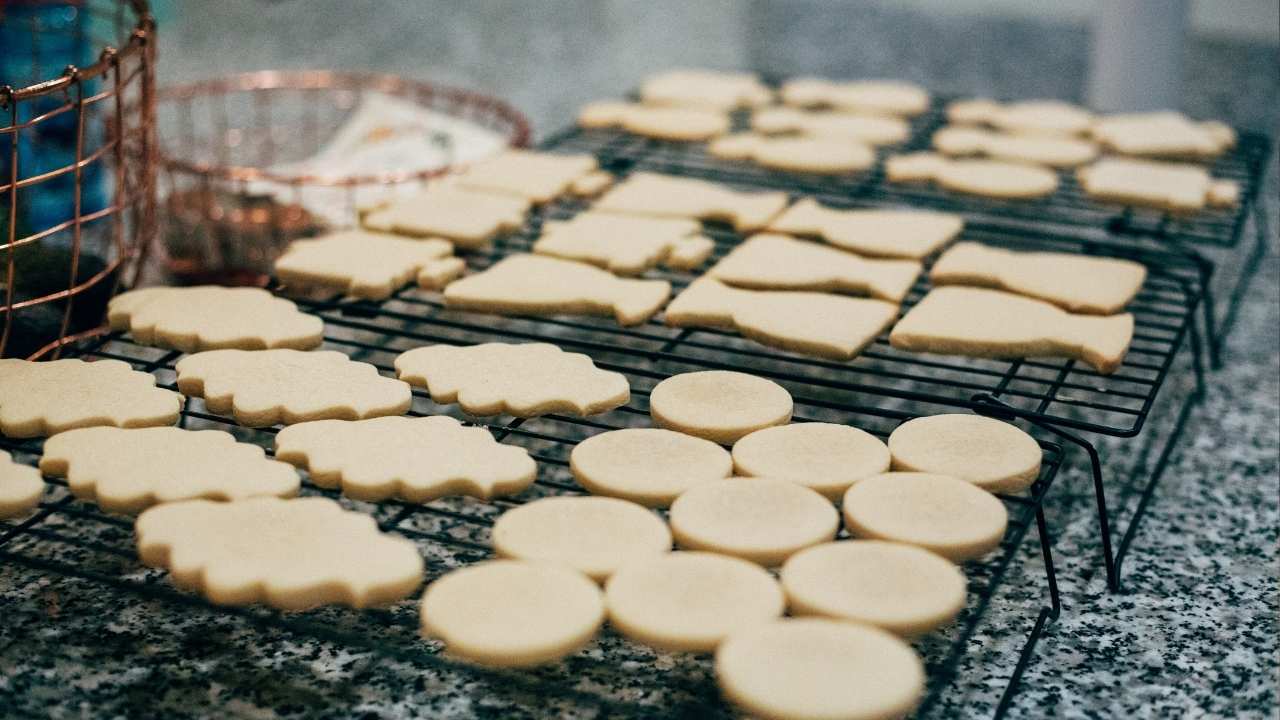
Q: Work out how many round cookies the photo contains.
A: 11